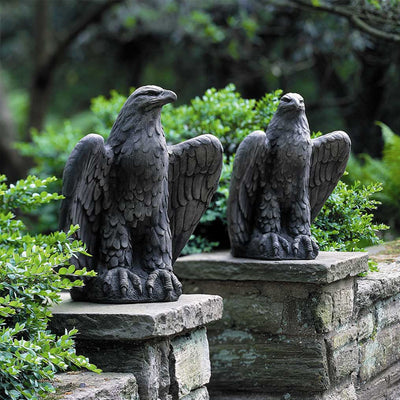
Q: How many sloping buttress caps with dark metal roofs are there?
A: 0